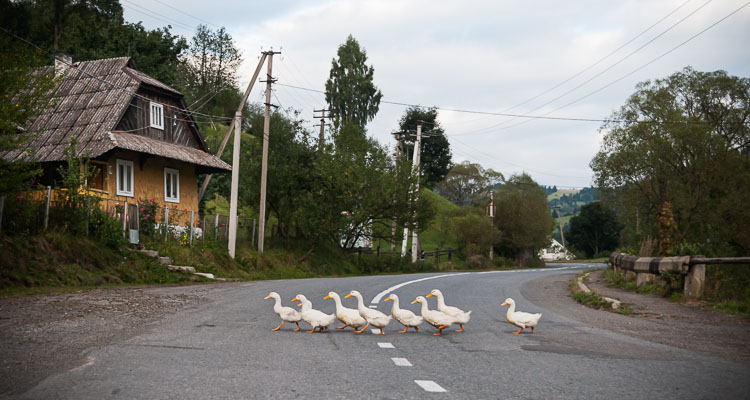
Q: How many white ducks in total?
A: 9